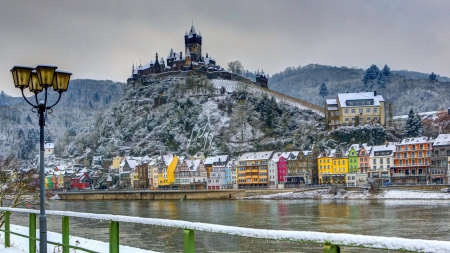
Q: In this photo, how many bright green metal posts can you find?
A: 6